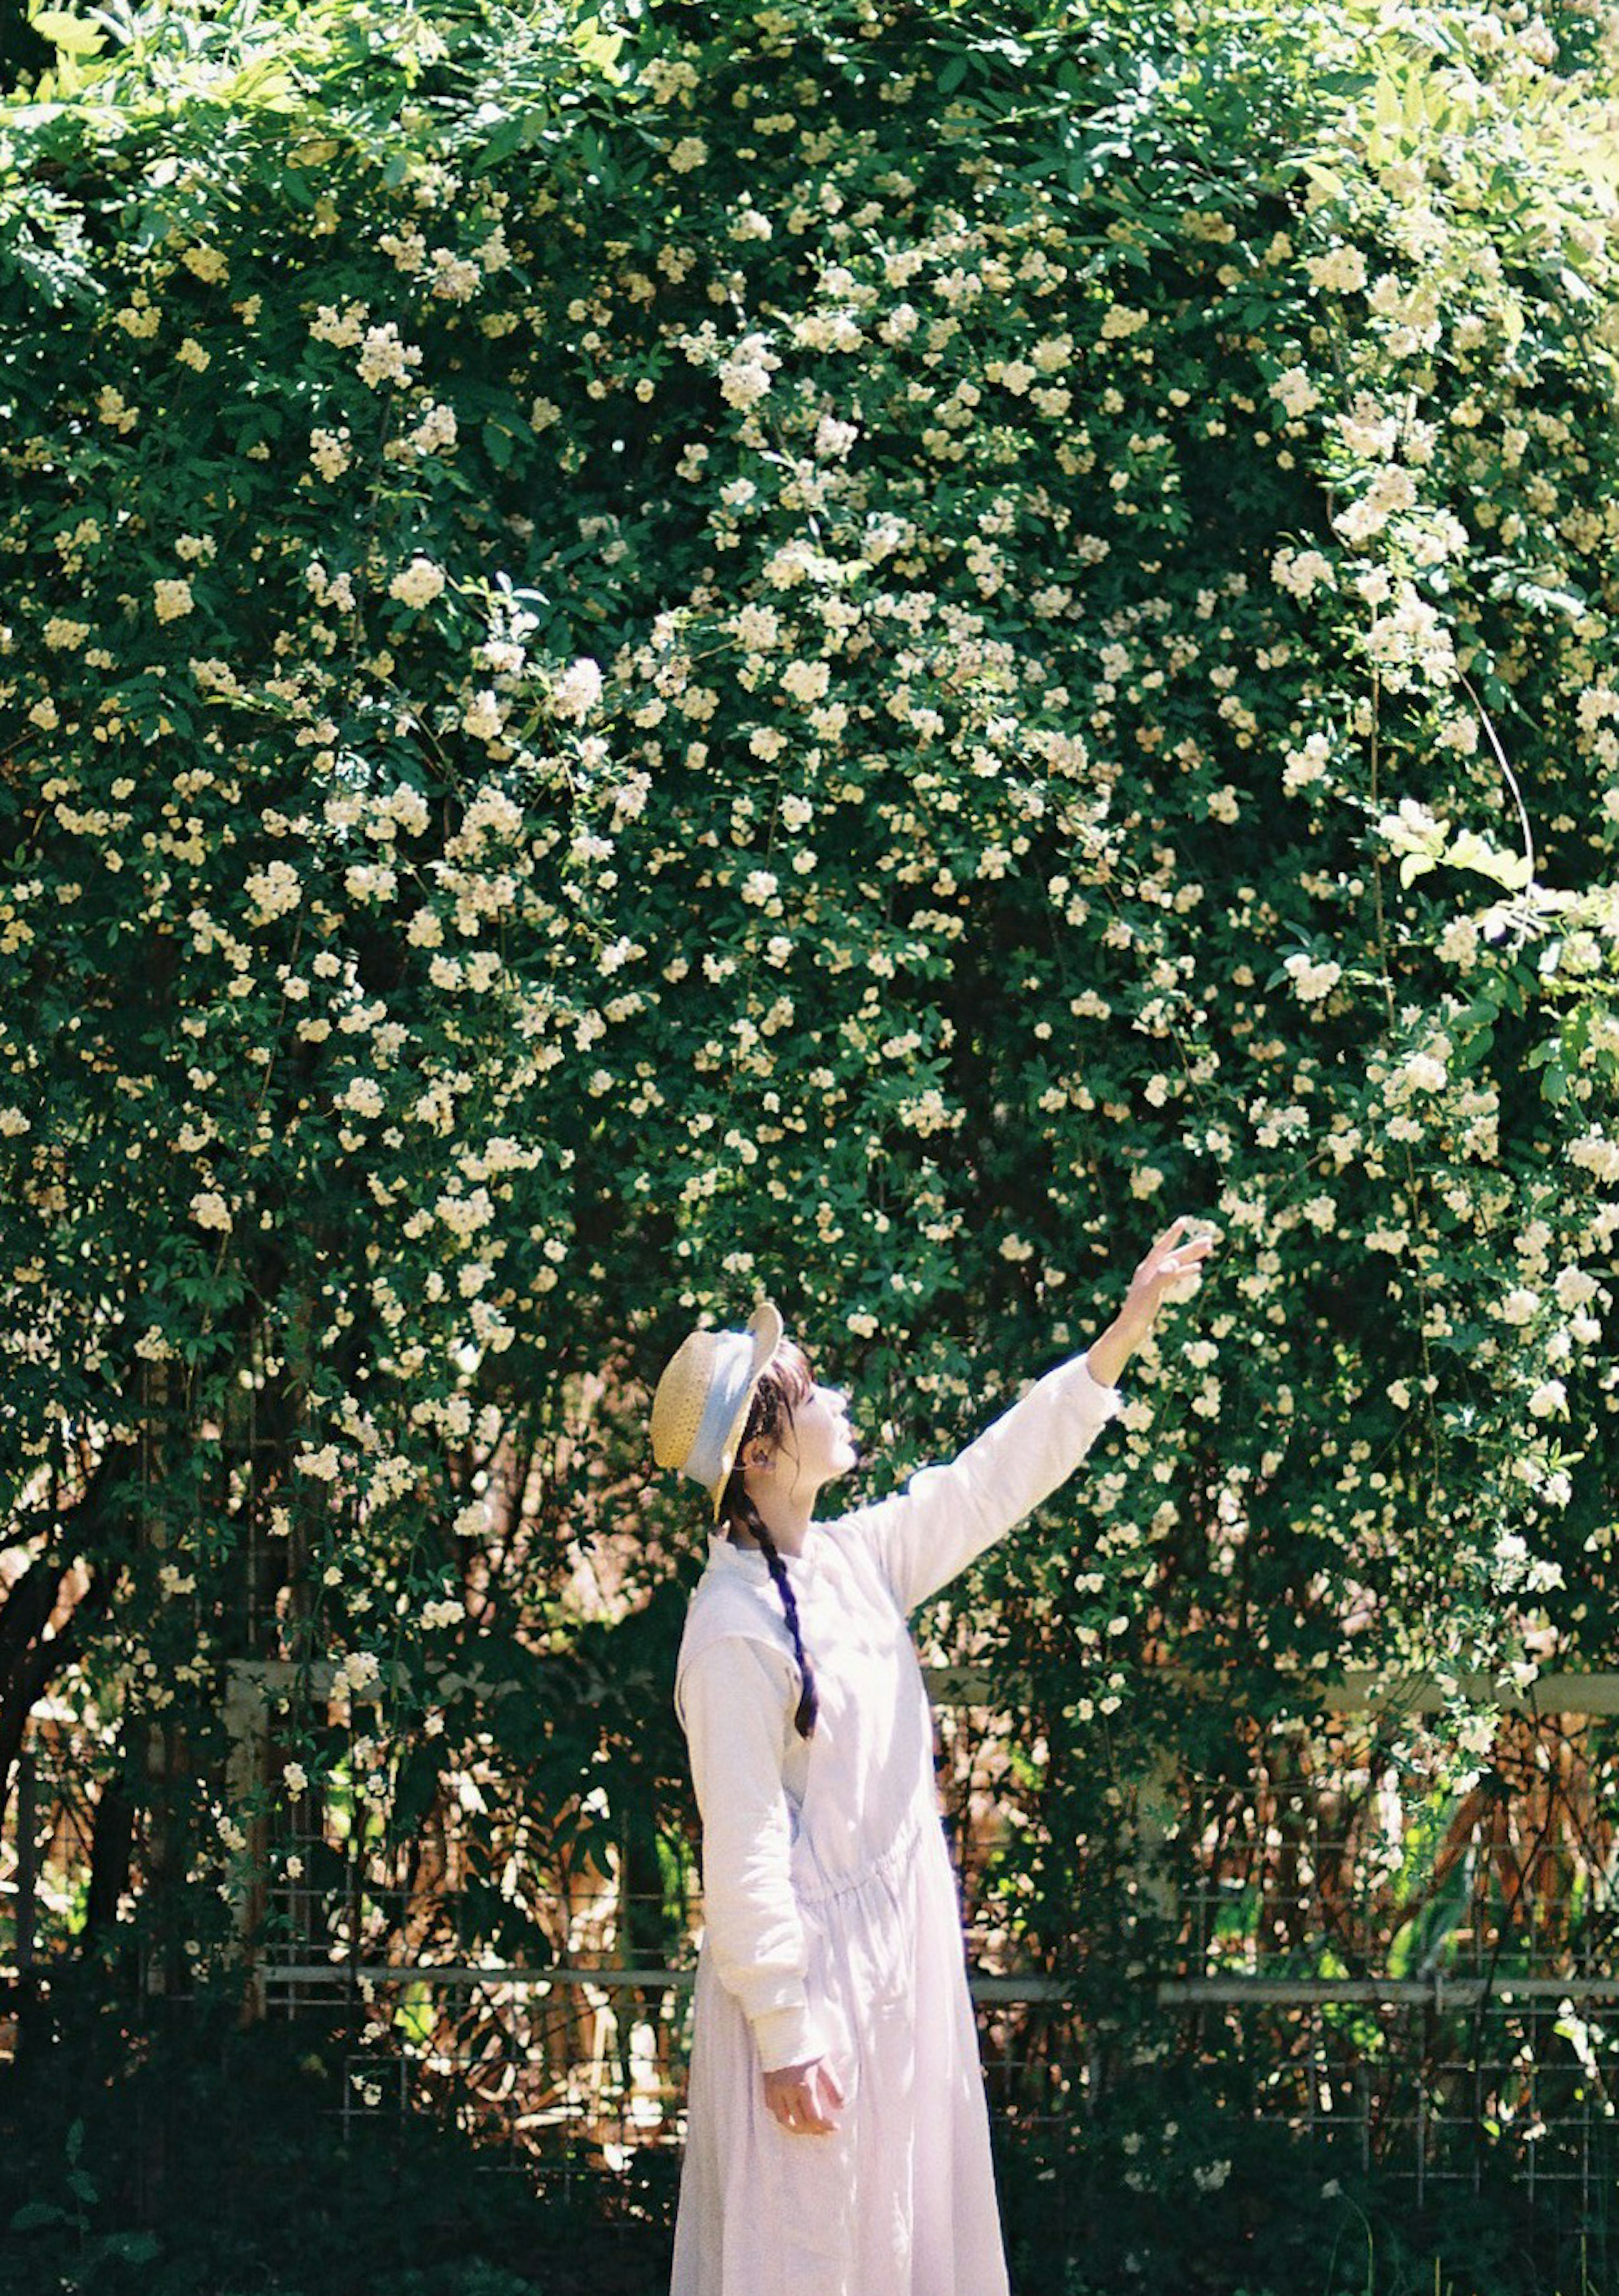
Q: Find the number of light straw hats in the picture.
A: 1